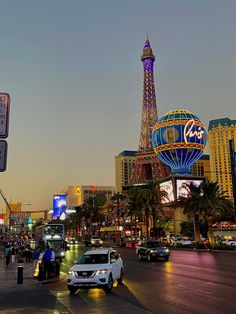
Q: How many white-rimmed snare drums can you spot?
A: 0